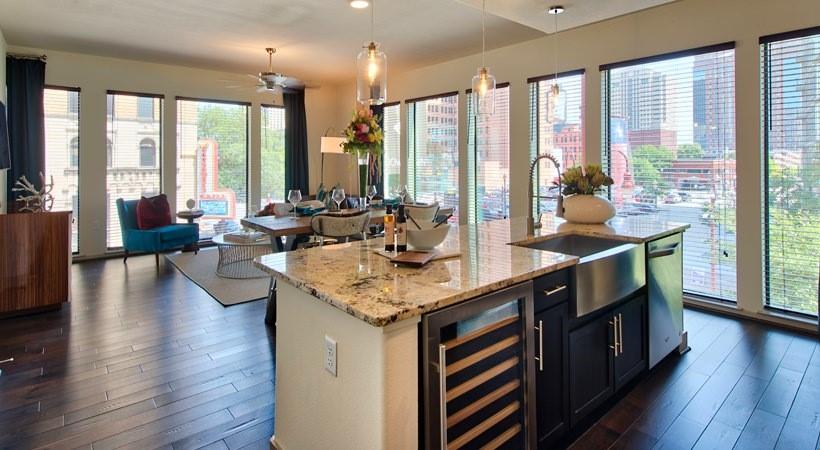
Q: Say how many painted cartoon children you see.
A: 0